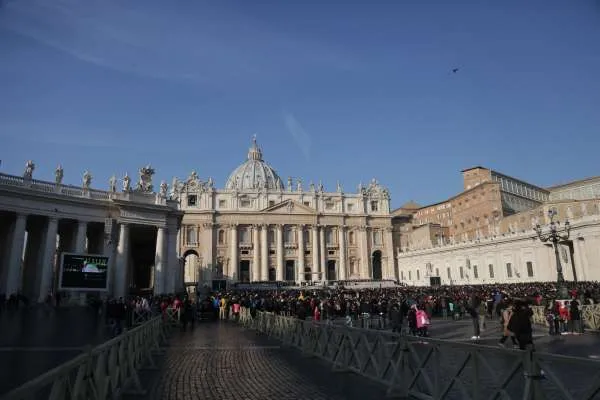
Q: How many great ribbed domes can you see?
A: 1